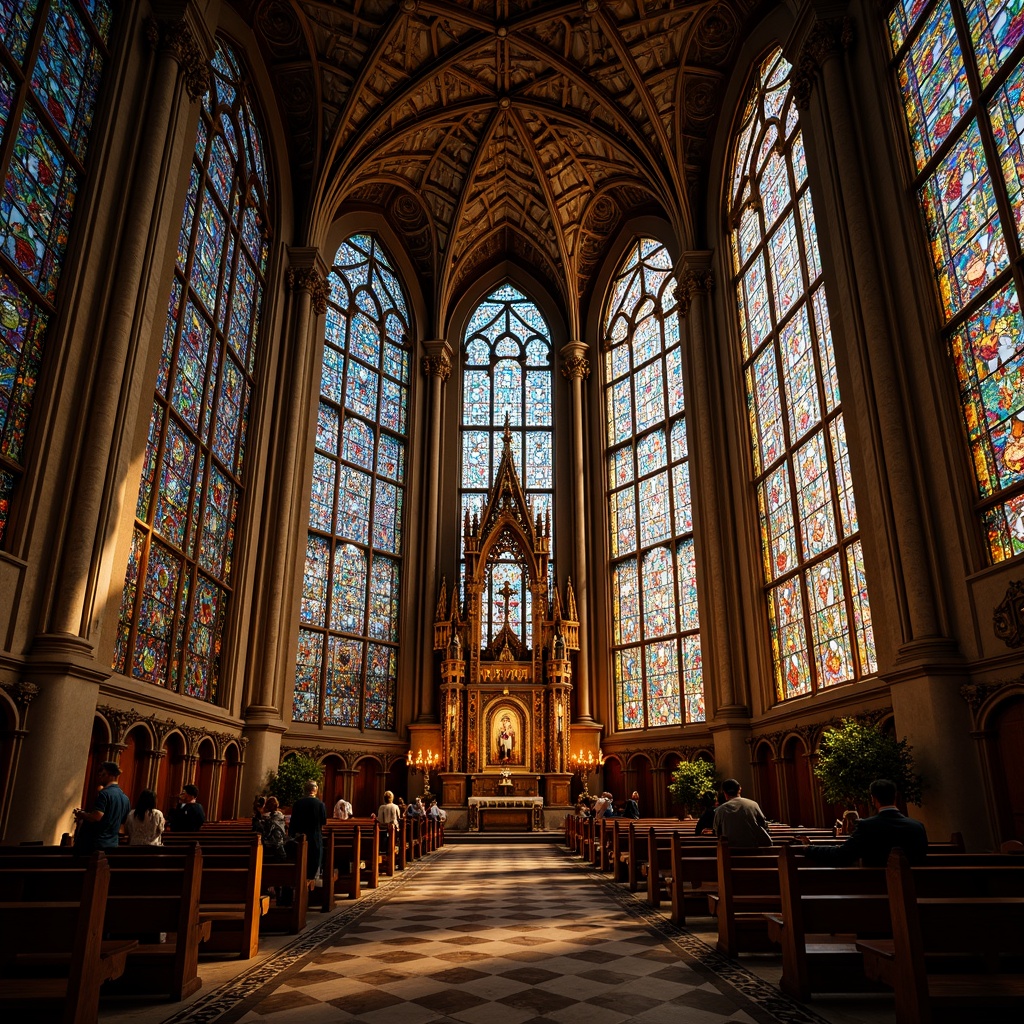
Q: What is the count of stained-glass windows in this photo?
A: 7